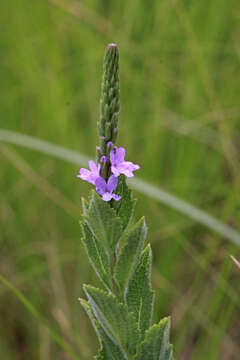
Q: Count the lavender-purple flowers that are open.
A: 3